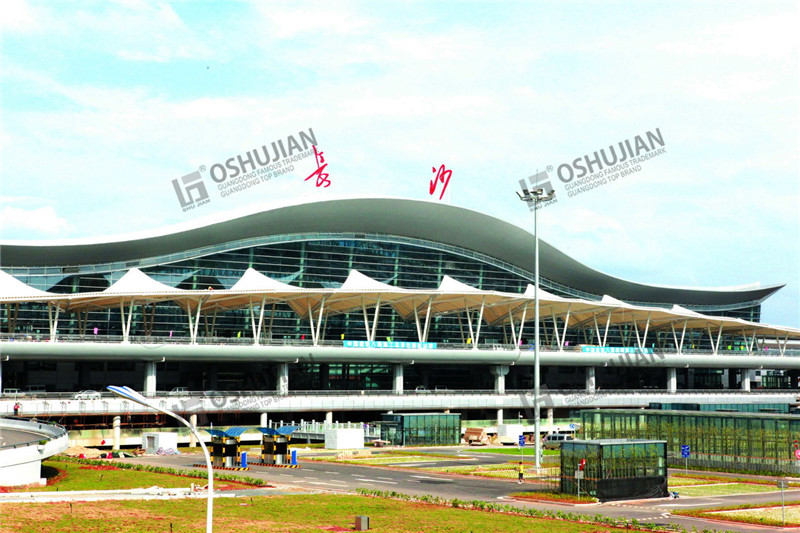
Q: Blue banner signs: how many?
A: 2